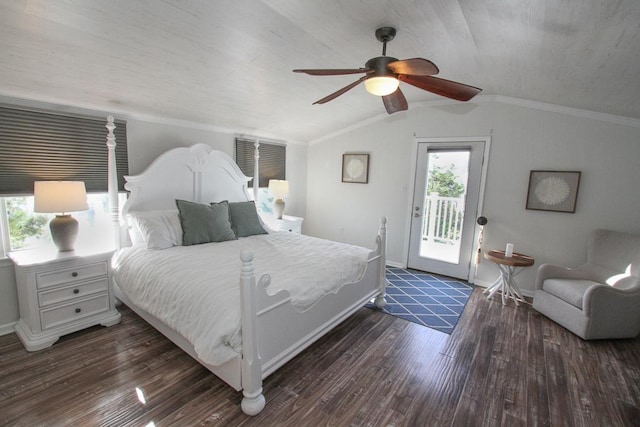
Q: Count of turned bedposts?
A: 4